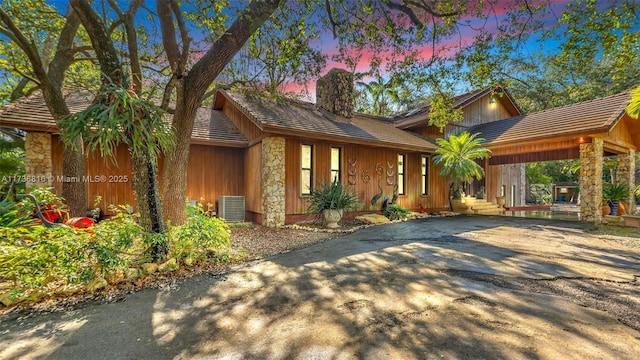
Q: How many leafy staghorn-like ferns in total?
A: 1